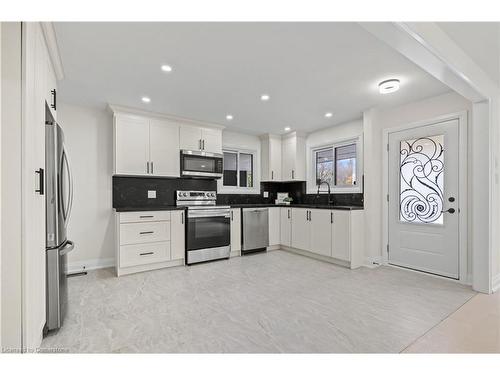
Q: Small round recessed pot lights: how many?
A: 6